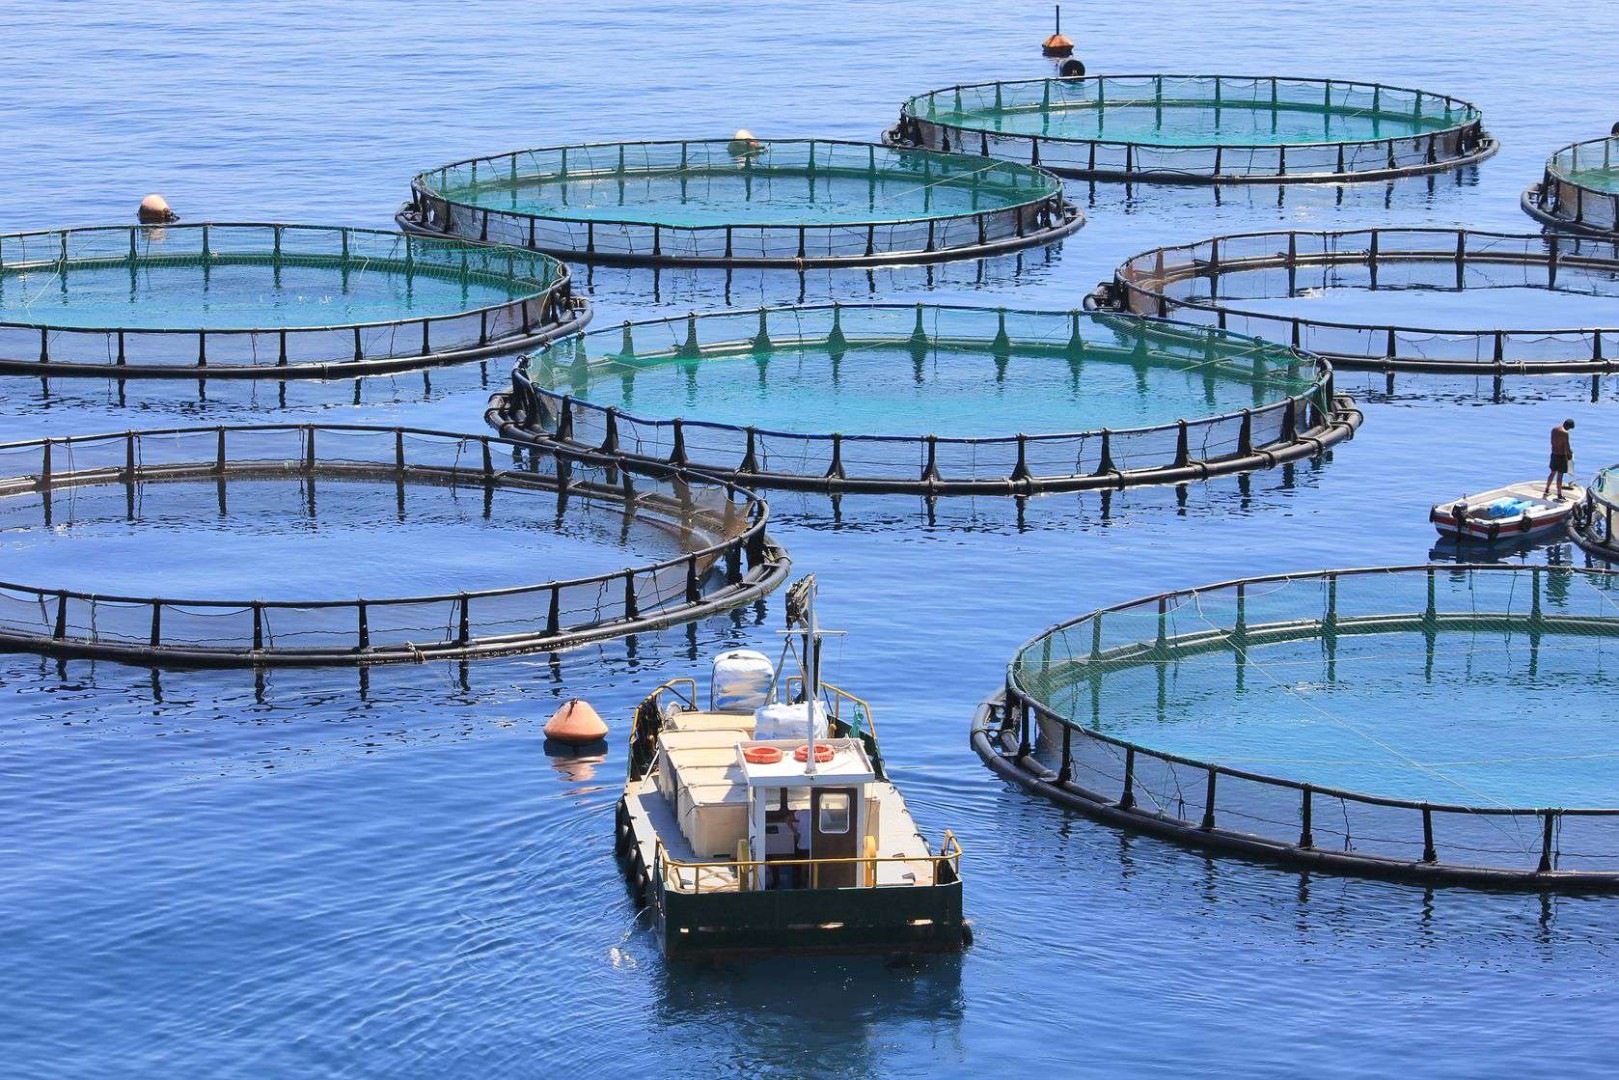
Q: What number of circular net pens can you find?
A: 9